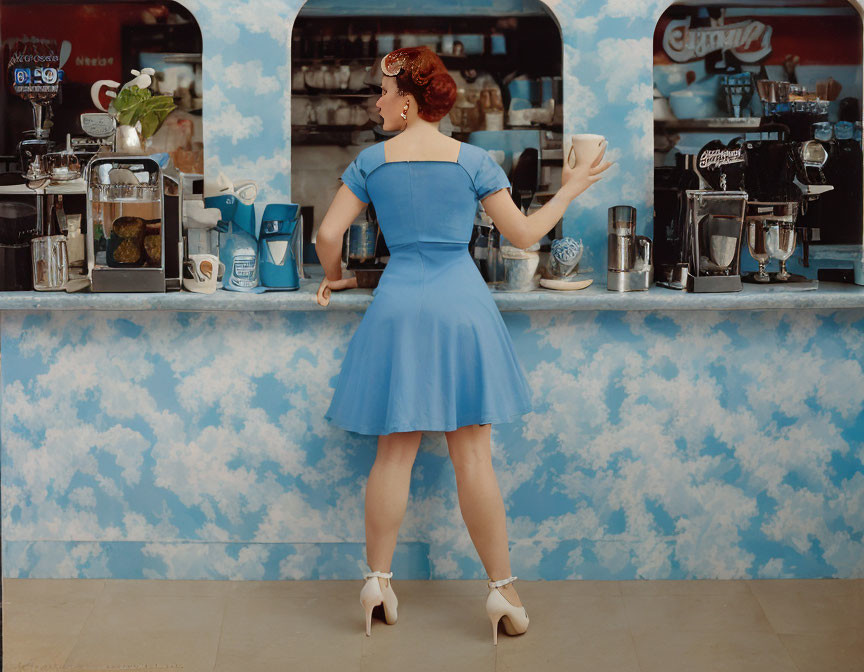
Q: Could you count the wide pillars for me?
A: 2